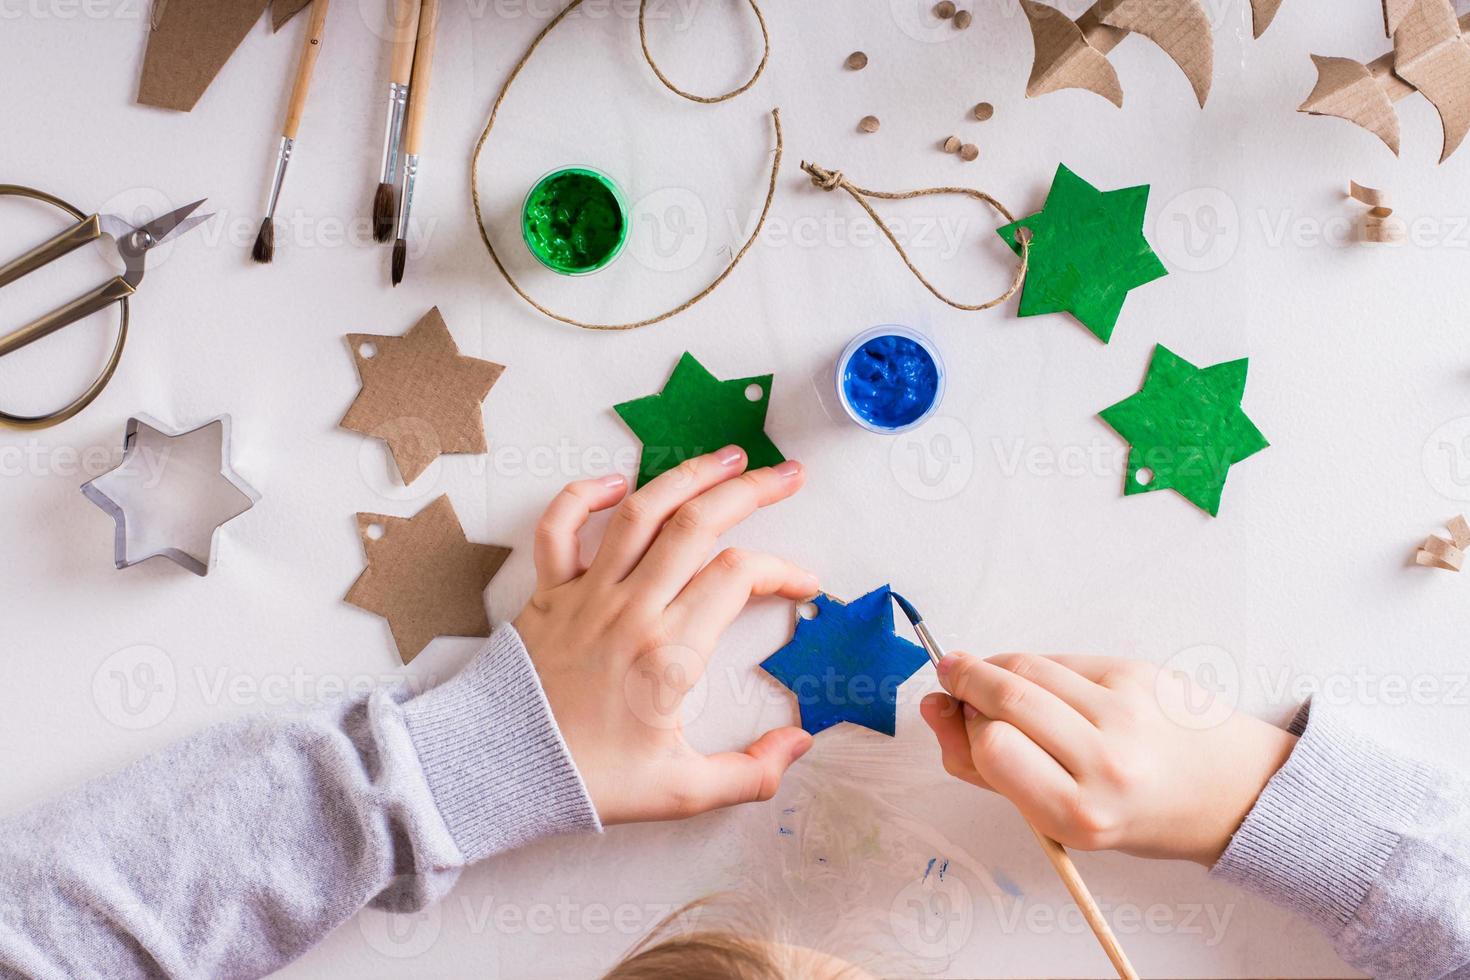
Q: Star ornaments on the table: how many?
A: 6